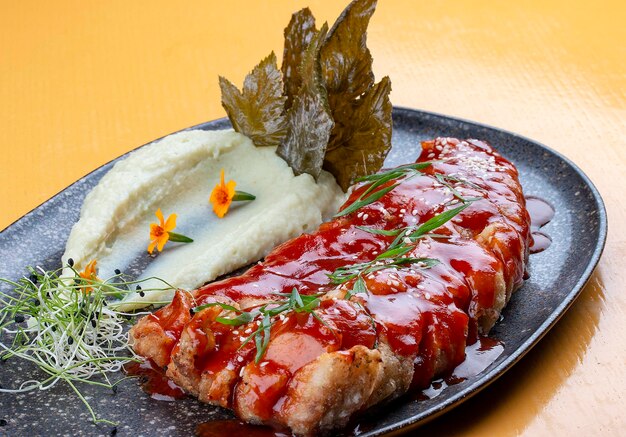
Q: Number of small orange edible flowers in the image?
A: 3